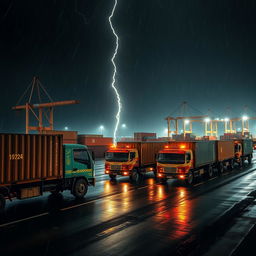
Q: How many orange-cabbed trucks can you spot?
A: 3